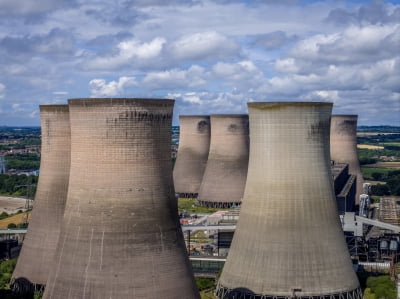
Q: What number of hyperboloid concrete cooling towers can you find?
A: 6